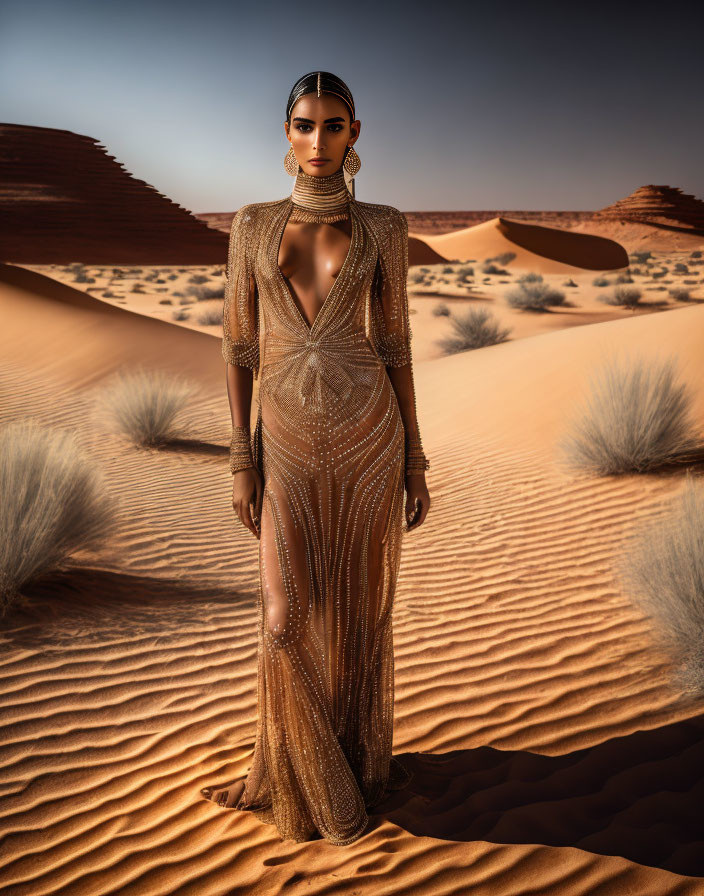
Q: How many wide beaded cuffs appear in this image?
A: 2